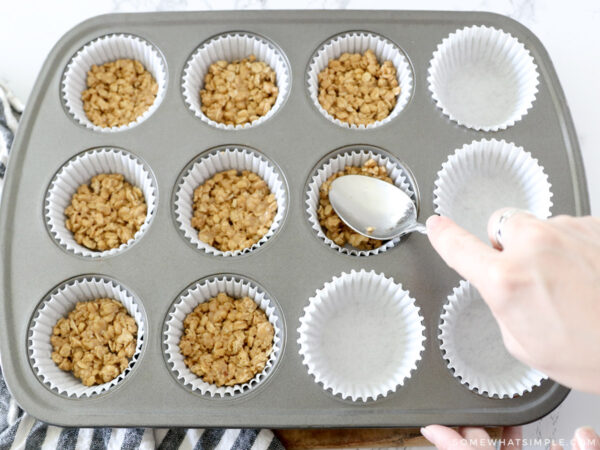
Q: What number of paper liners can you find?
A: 12